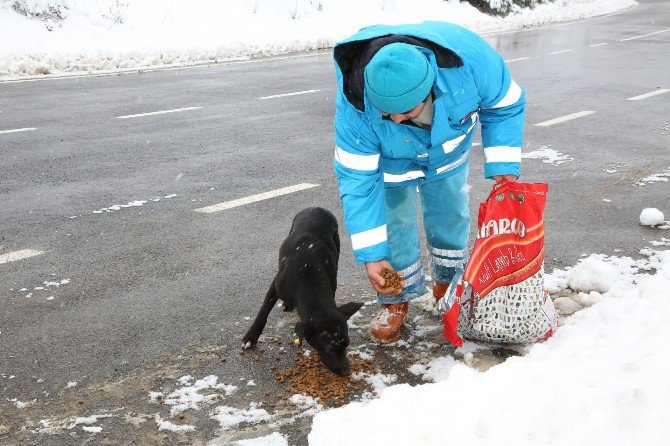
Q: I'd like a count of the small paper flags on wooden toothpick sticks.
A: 0